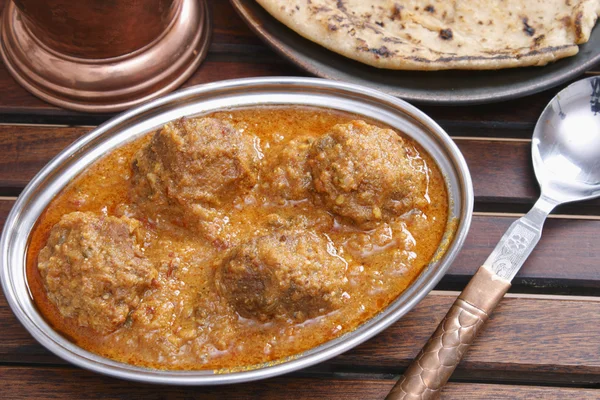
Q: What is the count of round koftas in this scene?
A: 4